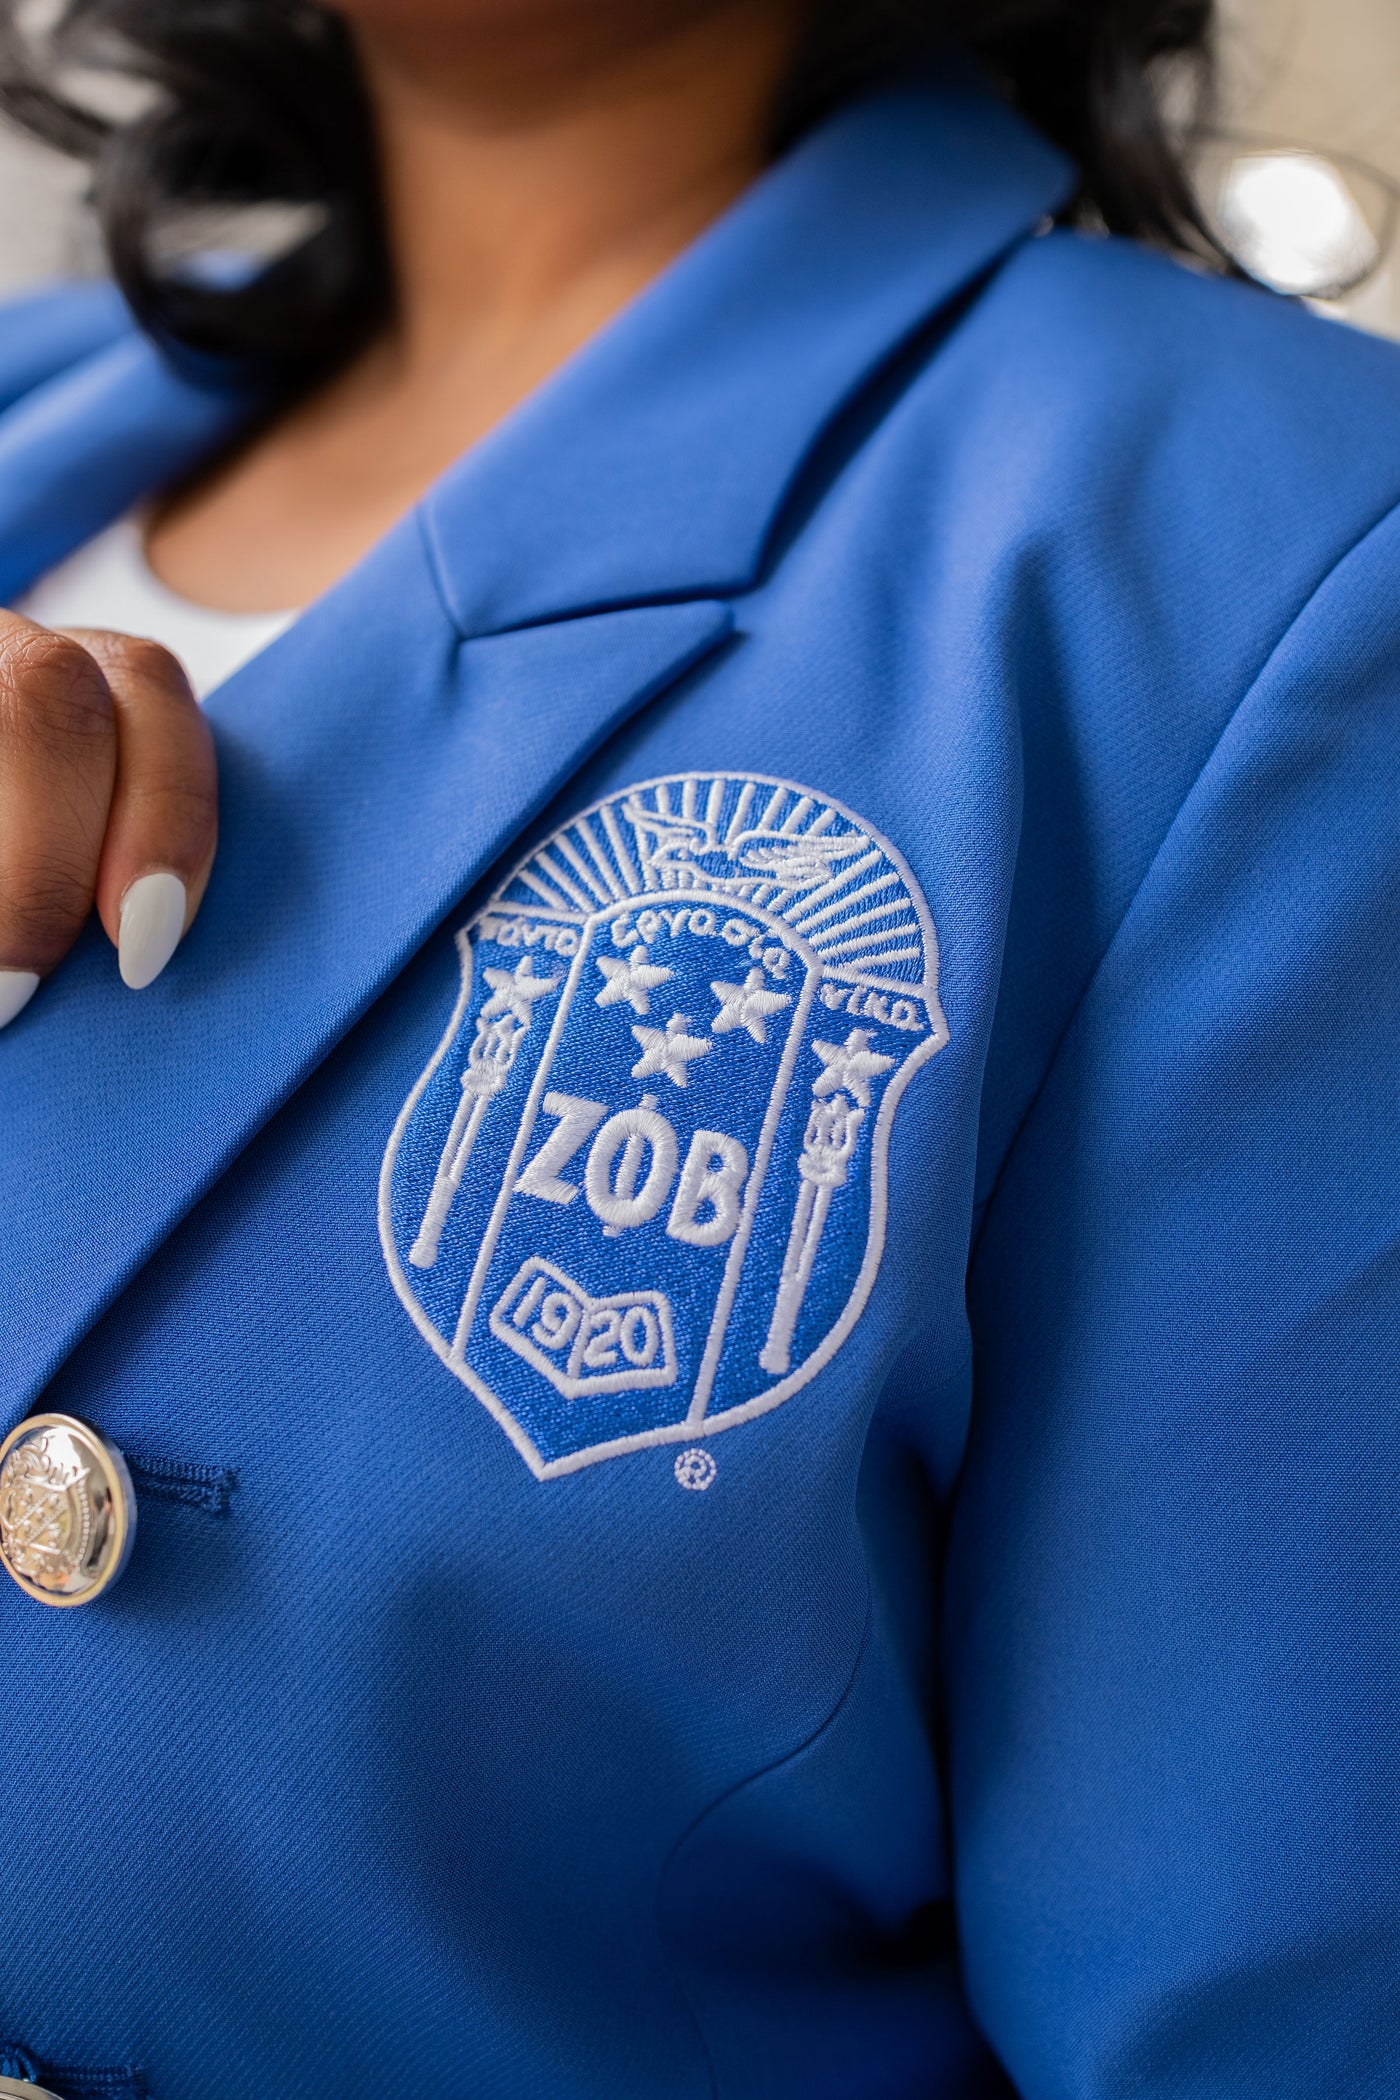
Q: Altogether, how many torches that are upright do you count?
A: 2